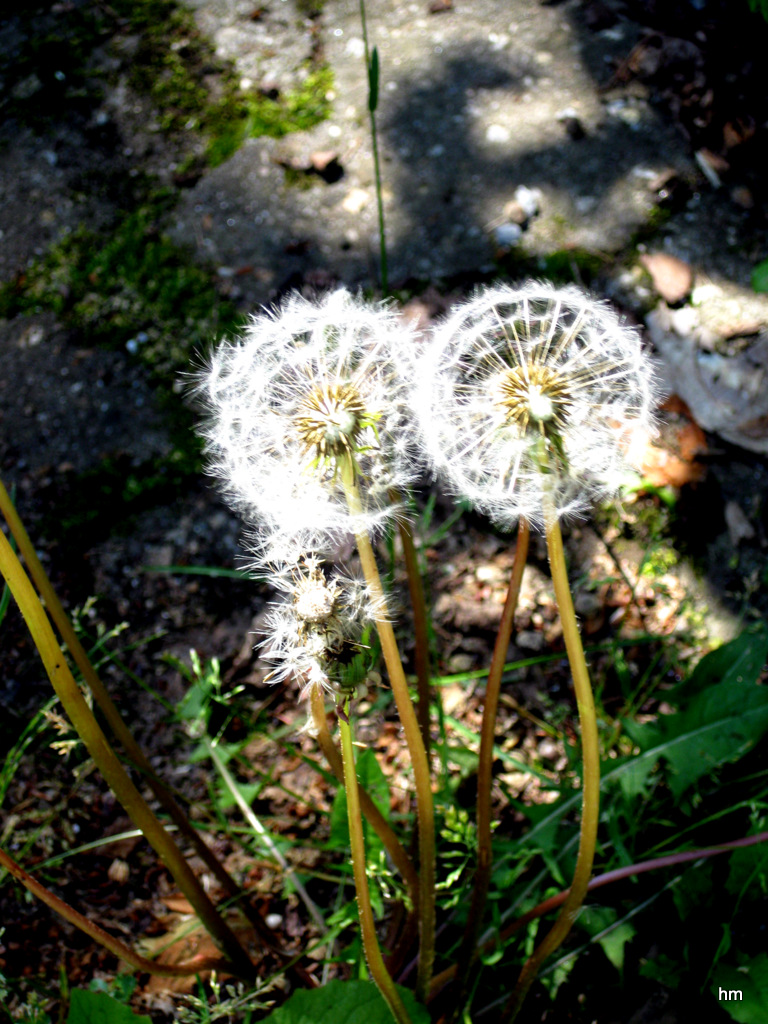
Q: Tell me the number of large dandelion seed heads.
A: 2